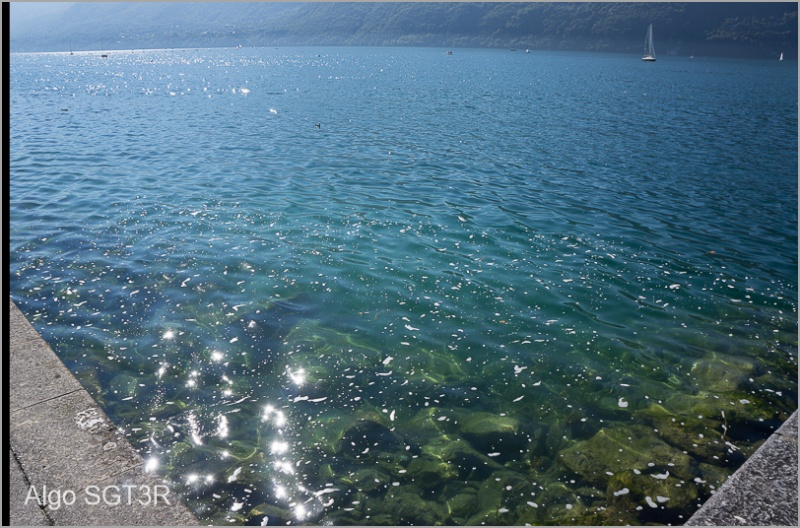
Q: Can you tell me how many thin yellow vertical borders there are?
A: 0